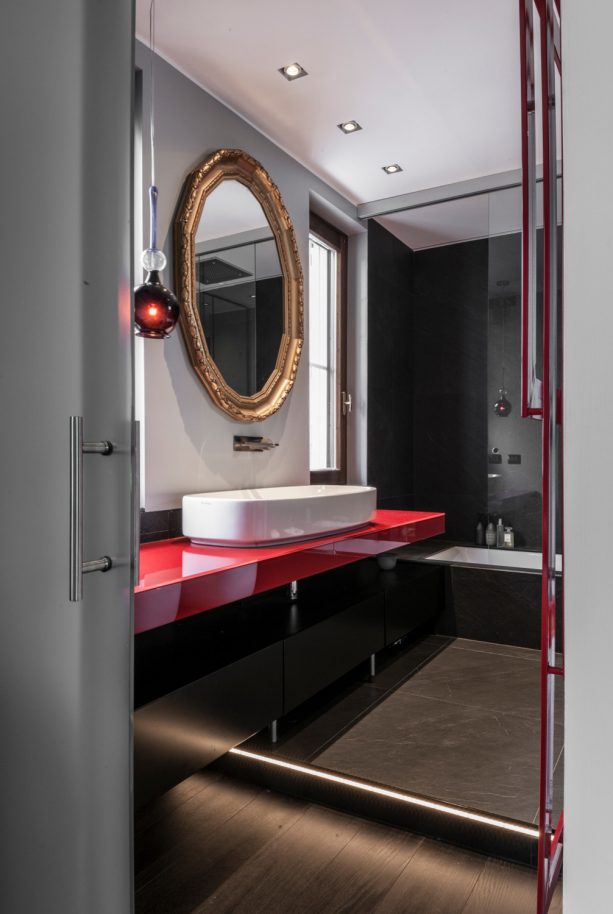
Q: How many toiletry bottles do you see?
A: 4